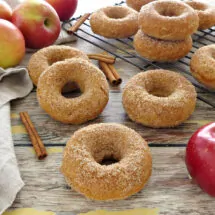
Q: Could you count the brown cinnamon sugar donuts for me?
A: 10